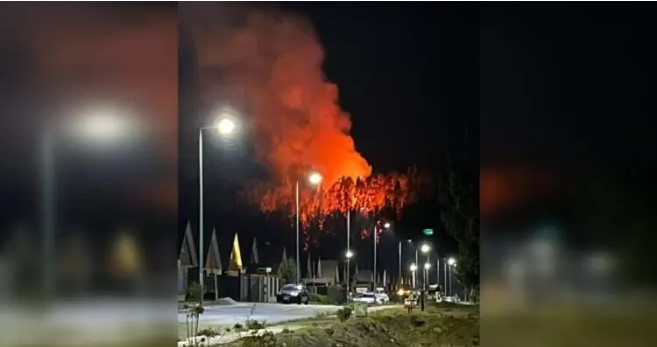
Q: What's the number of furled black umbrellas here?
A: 0